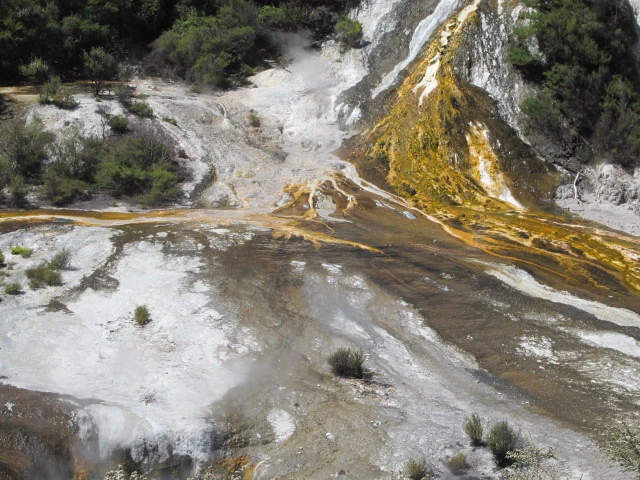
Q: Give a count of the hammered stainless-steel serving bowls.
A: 0